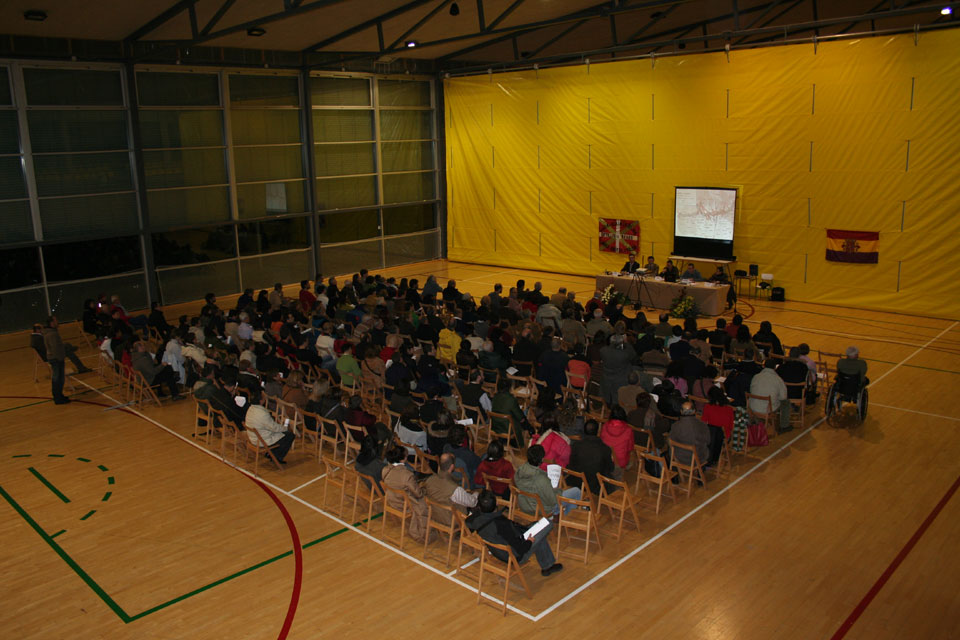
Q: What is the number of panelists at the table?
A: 5